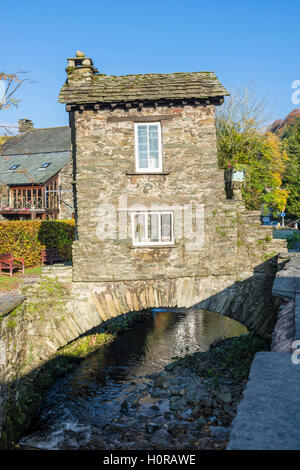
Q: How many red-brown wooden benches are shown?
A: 2